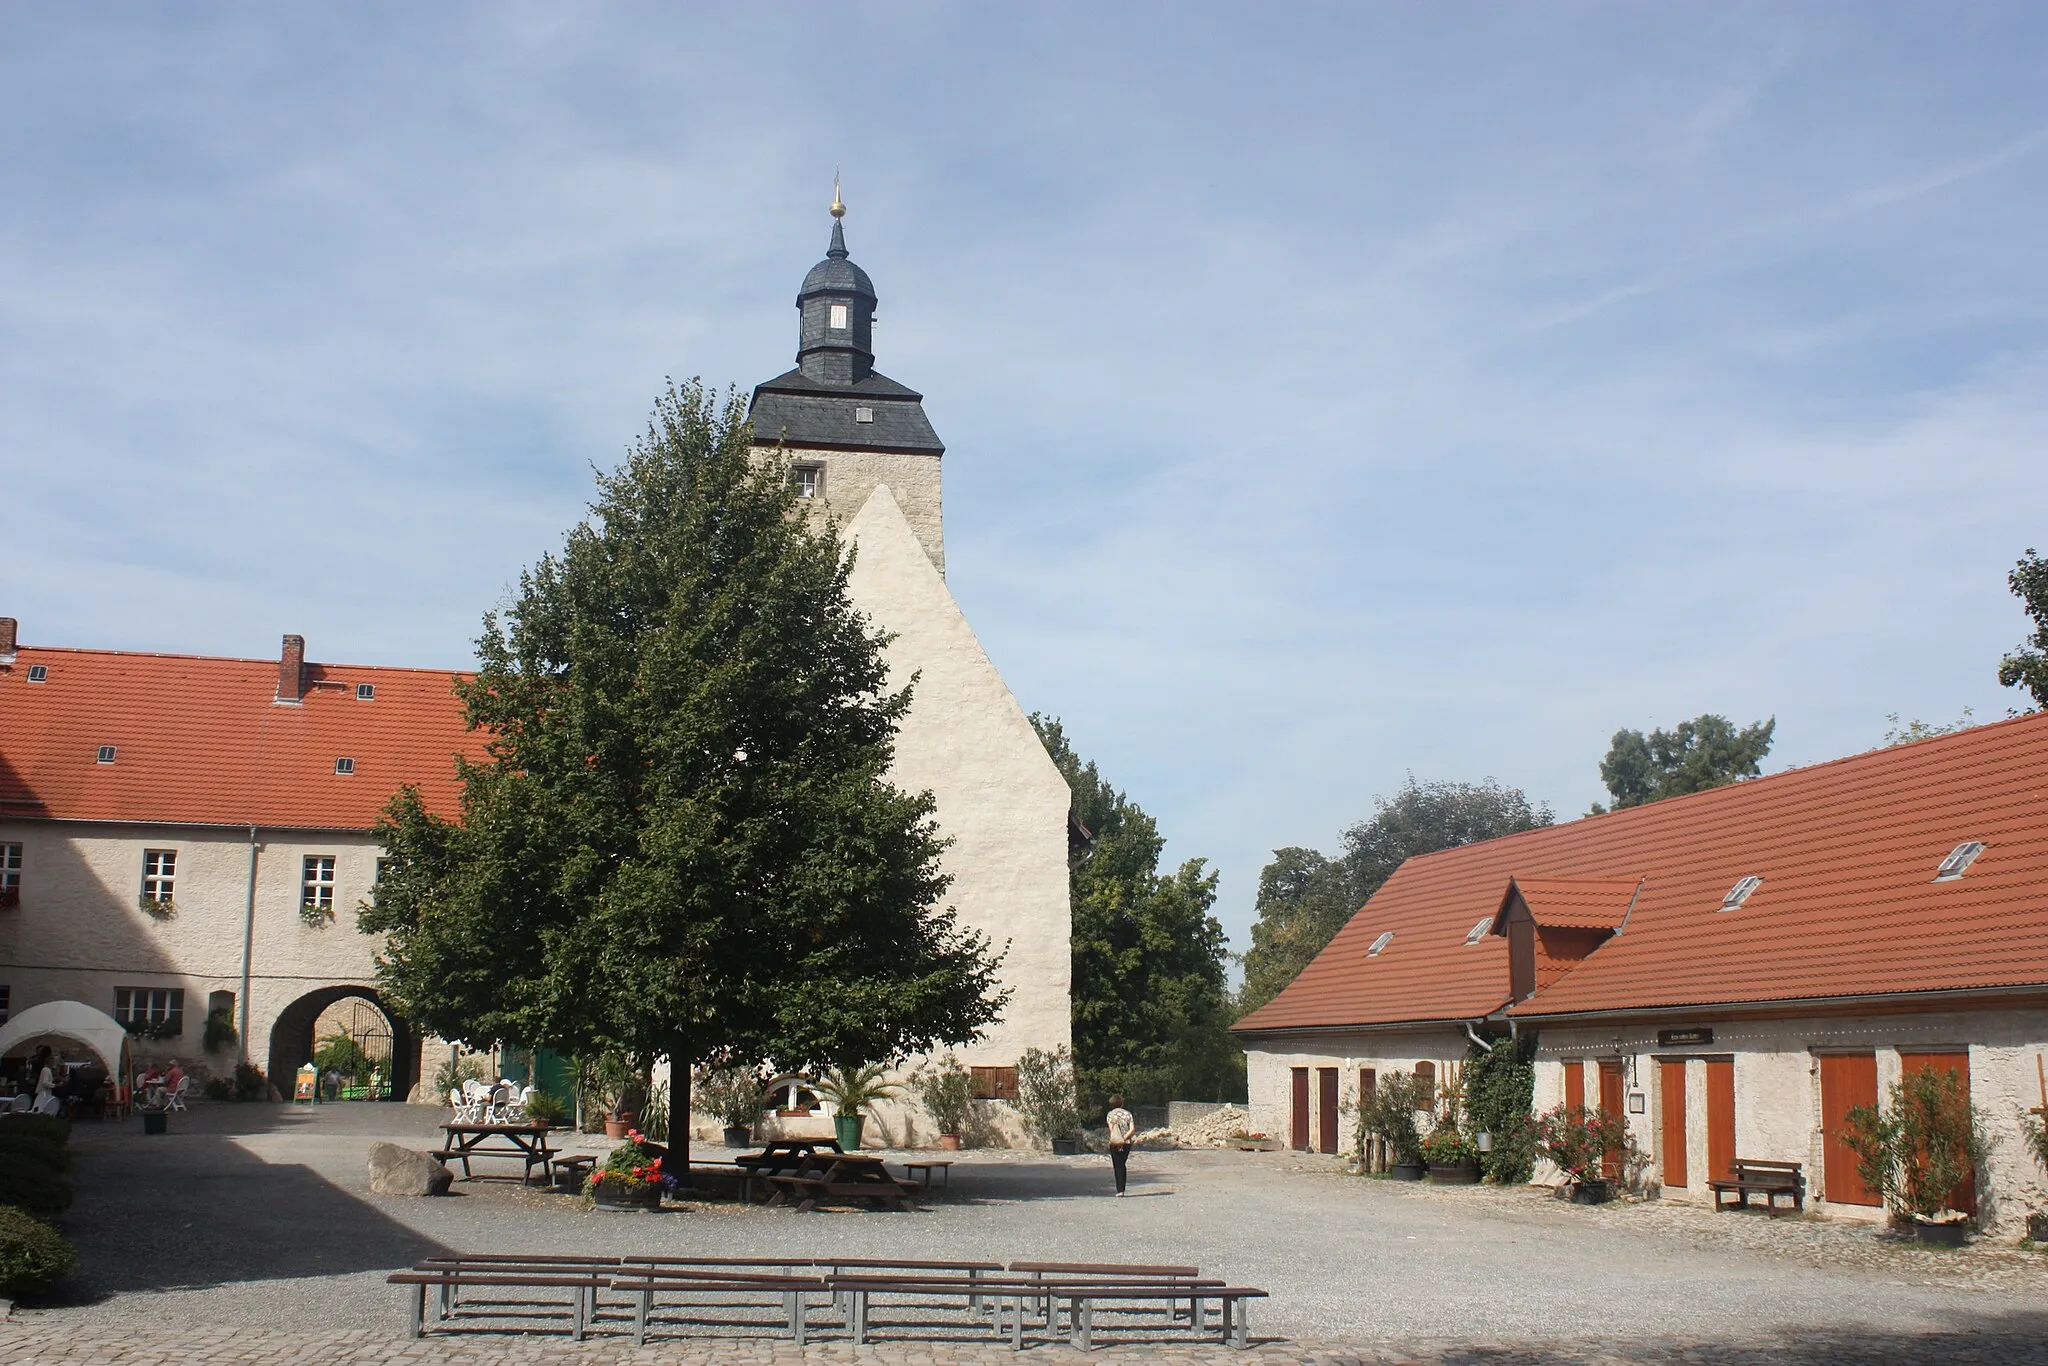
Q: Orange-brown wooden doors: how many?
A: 6